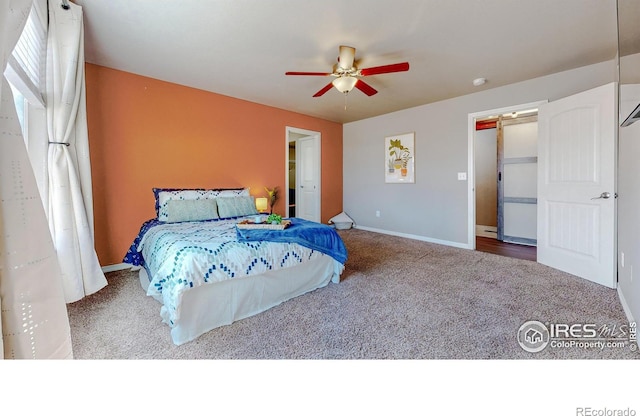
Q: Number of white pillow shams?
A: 2